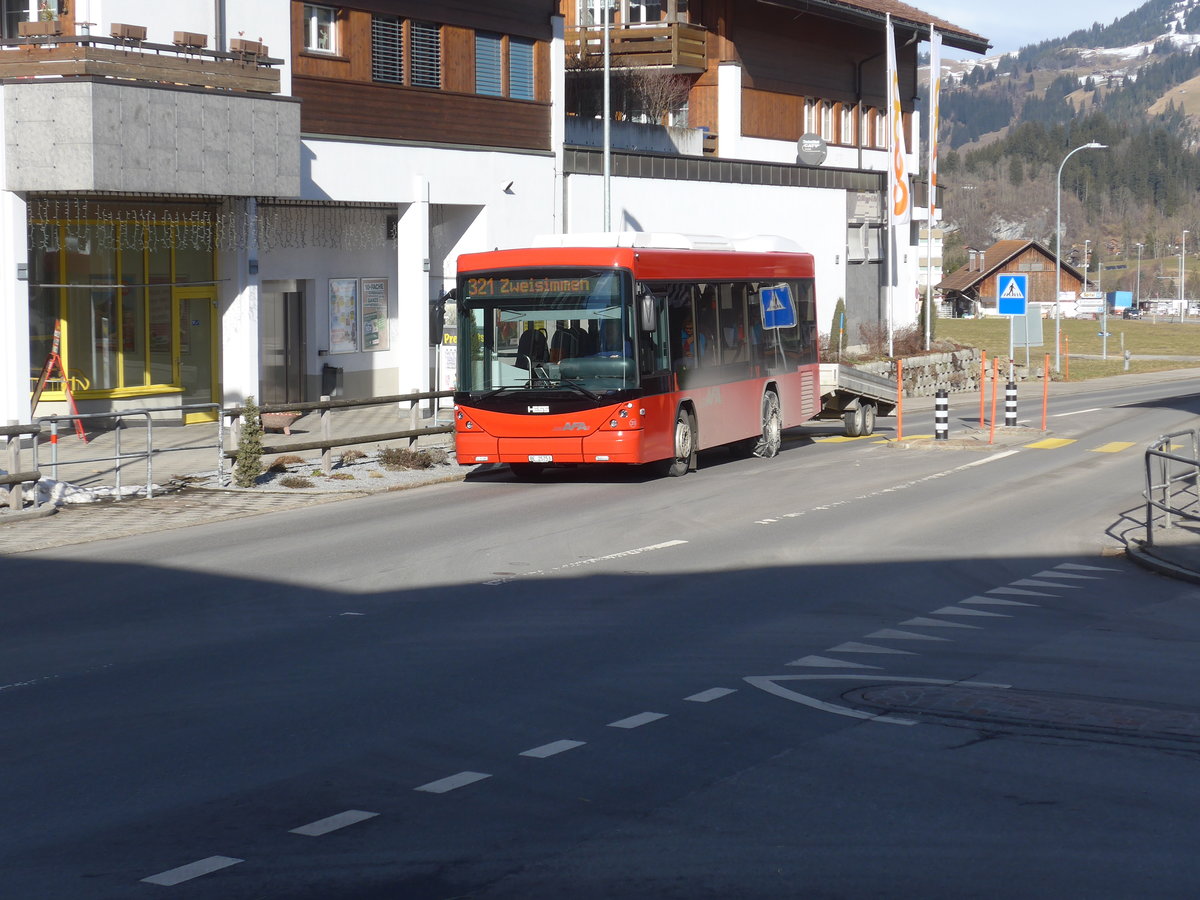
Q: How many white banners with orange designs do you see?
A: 2